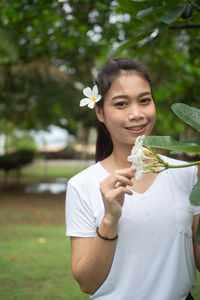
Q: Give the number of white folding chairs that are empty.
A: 0